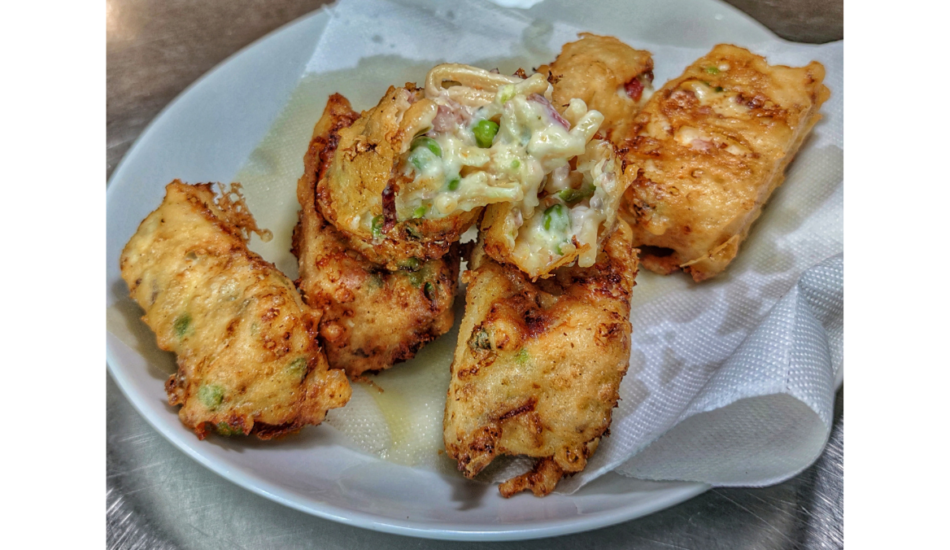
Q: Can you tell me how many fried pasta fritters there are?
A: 6